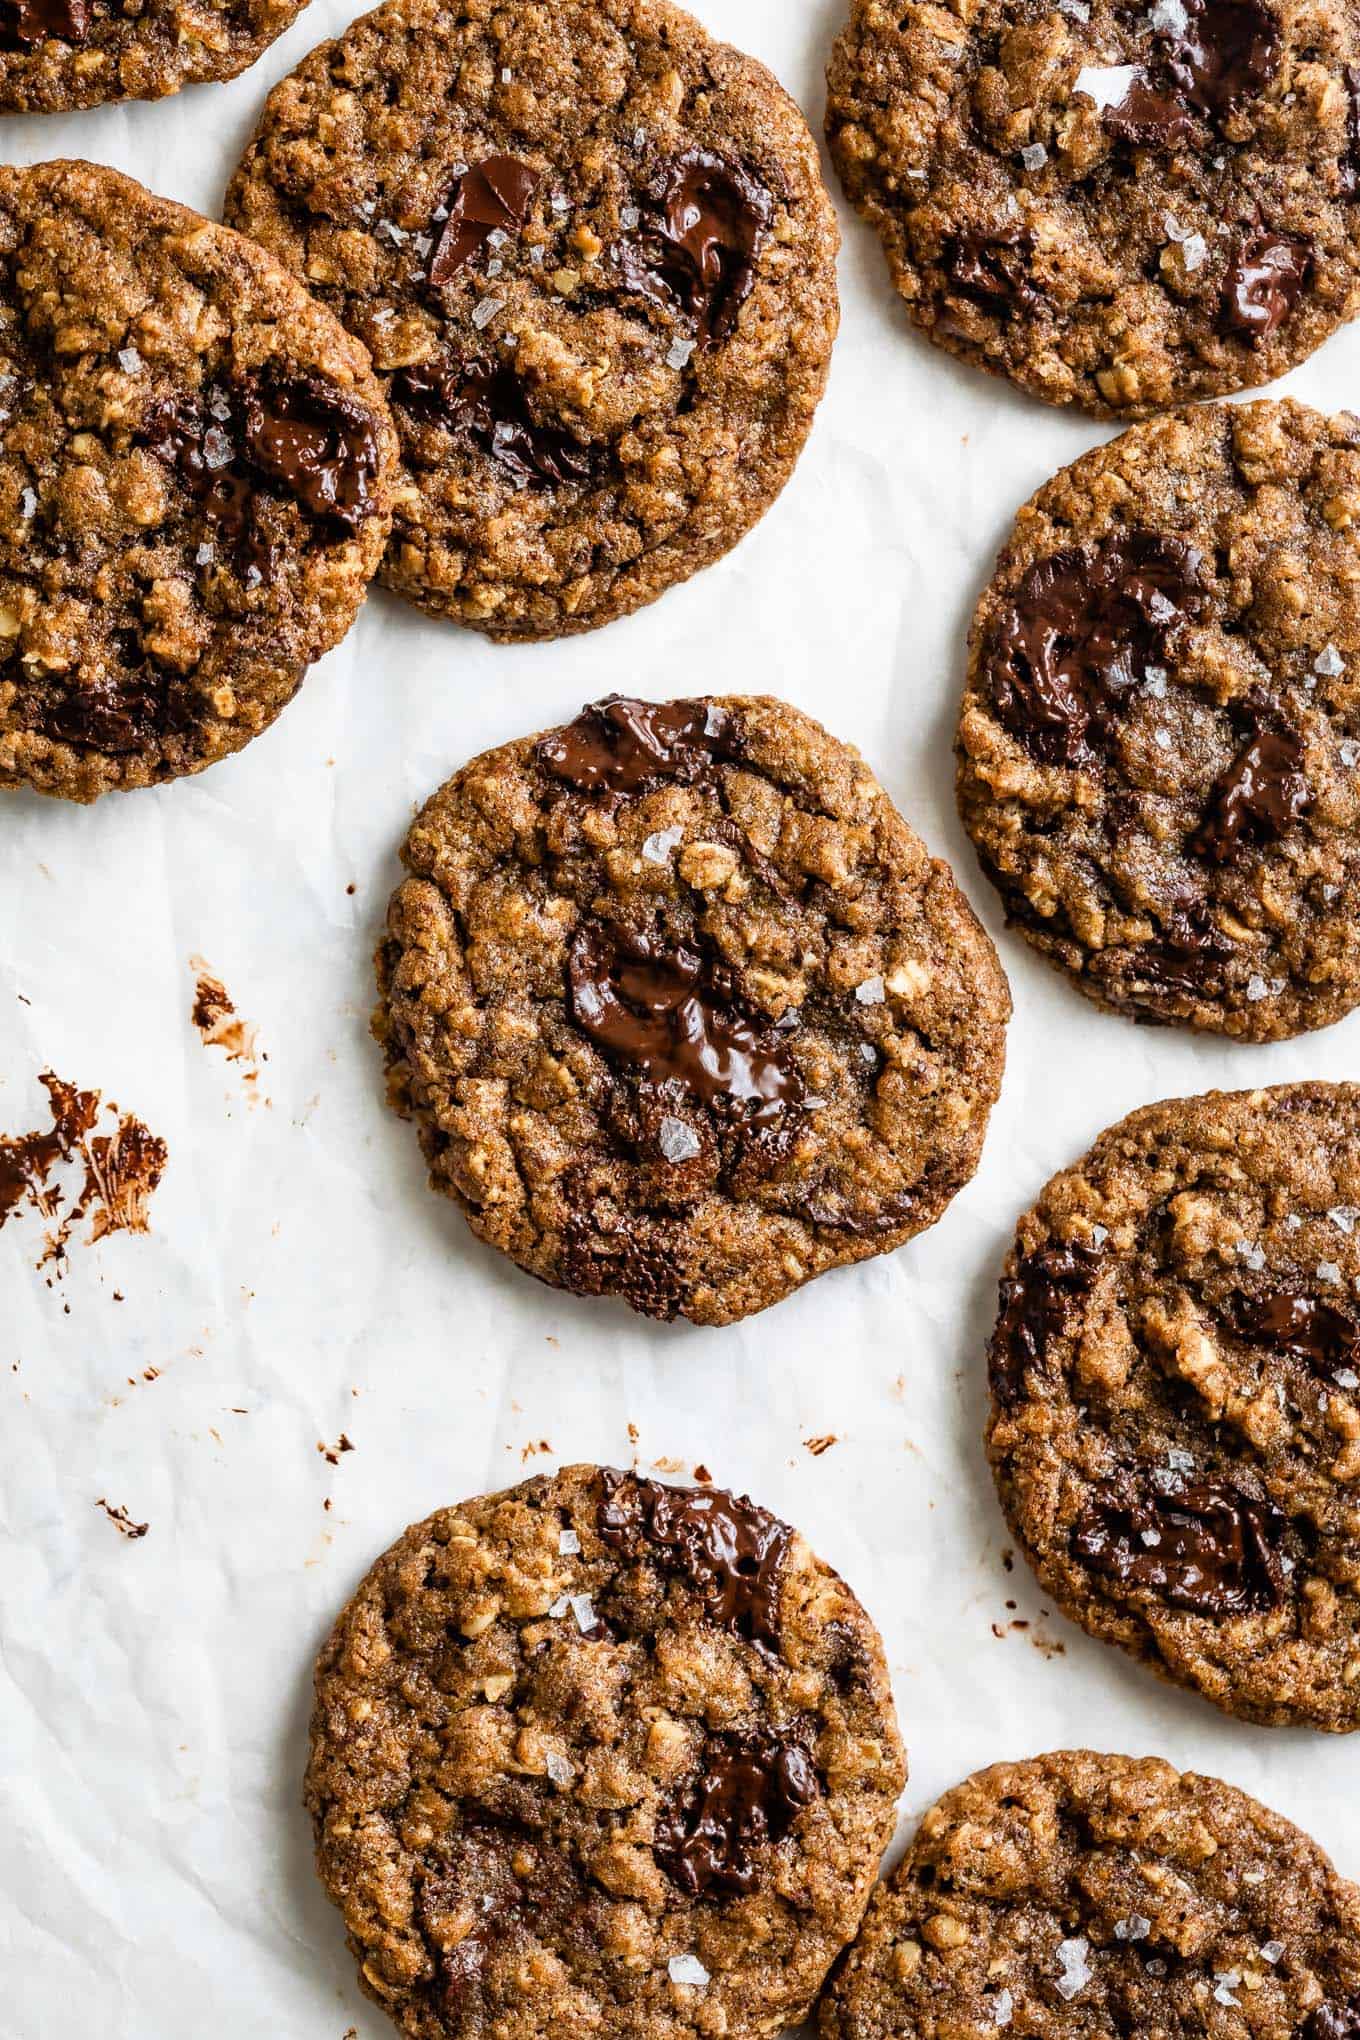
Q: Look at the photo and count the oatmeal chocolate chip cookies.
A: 9